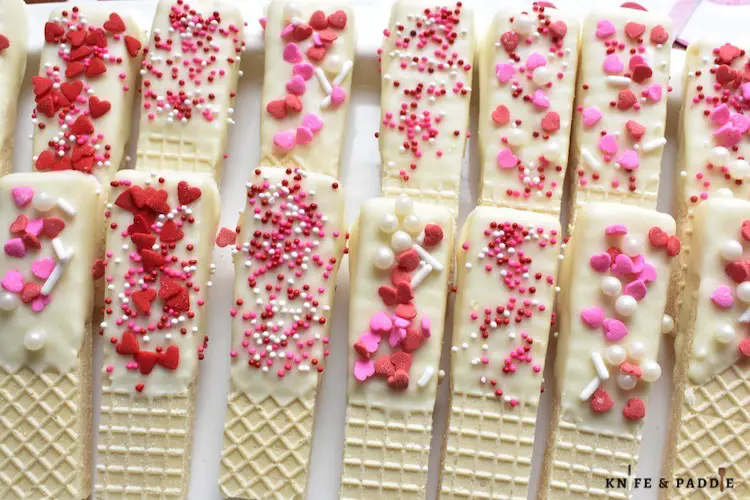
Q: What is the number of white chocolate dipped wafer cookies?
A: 15